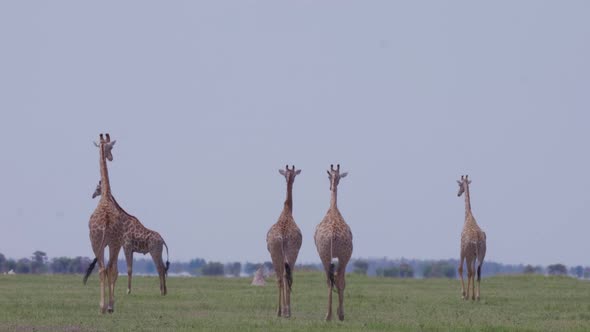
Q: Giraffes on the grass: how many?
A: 5